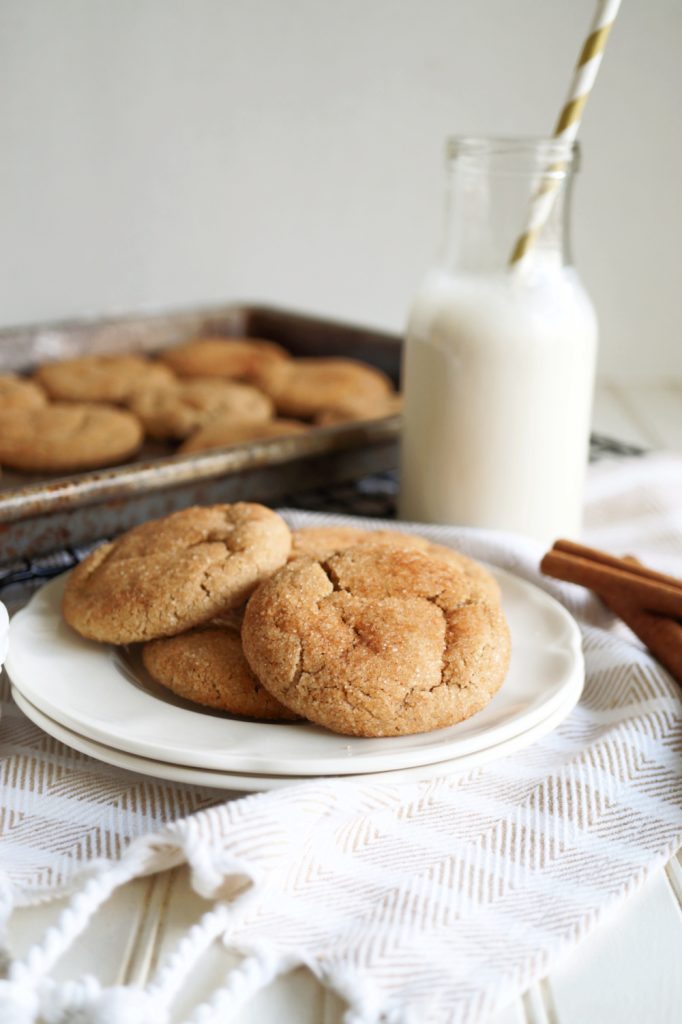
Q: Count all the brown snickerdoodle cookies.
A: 12